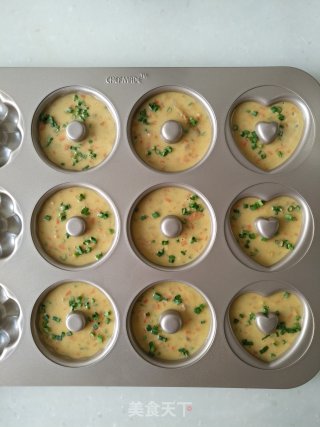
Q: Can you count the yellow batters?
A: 9